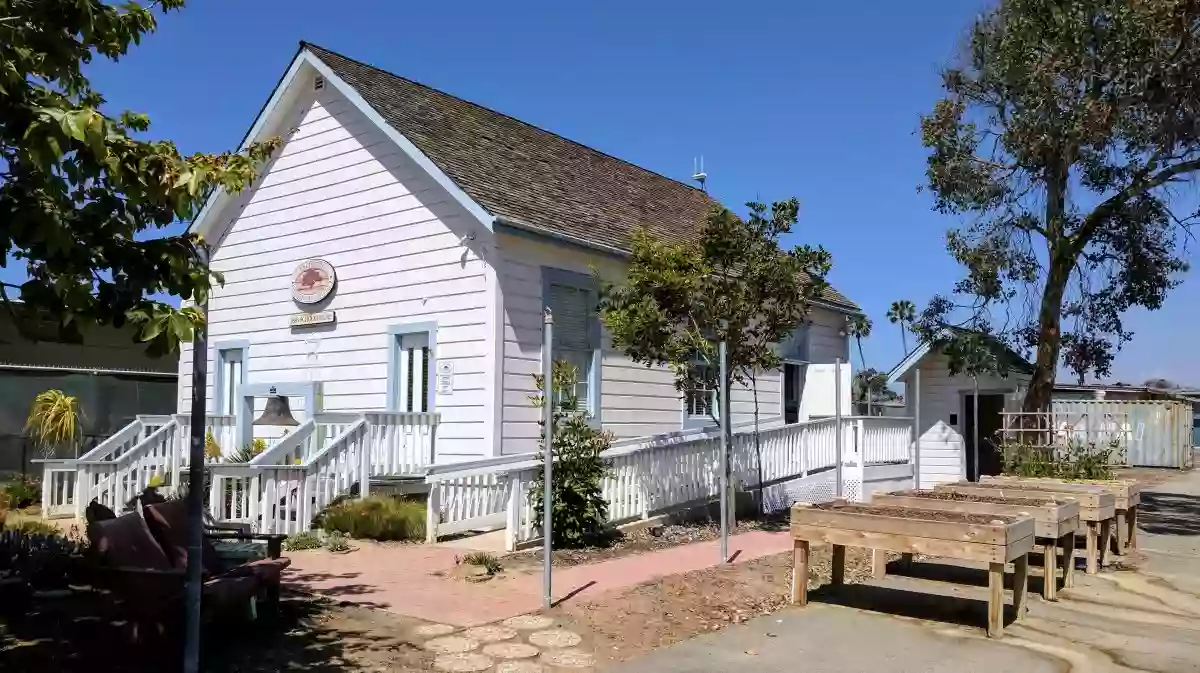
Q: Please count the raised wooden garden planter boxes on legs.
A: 4